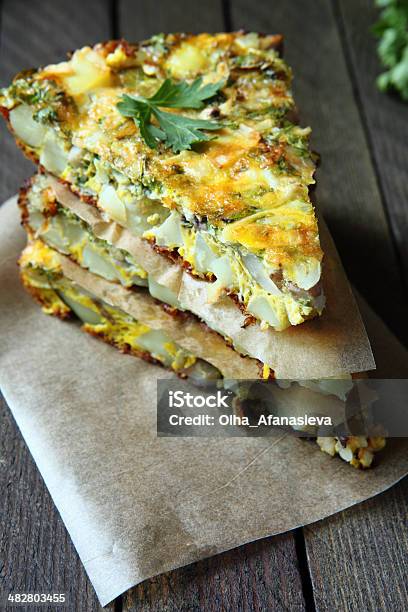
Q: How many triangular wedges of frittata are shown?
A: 3